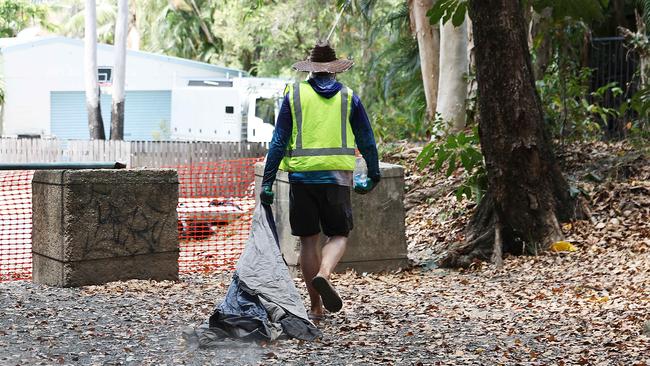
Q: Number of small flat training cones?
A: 0